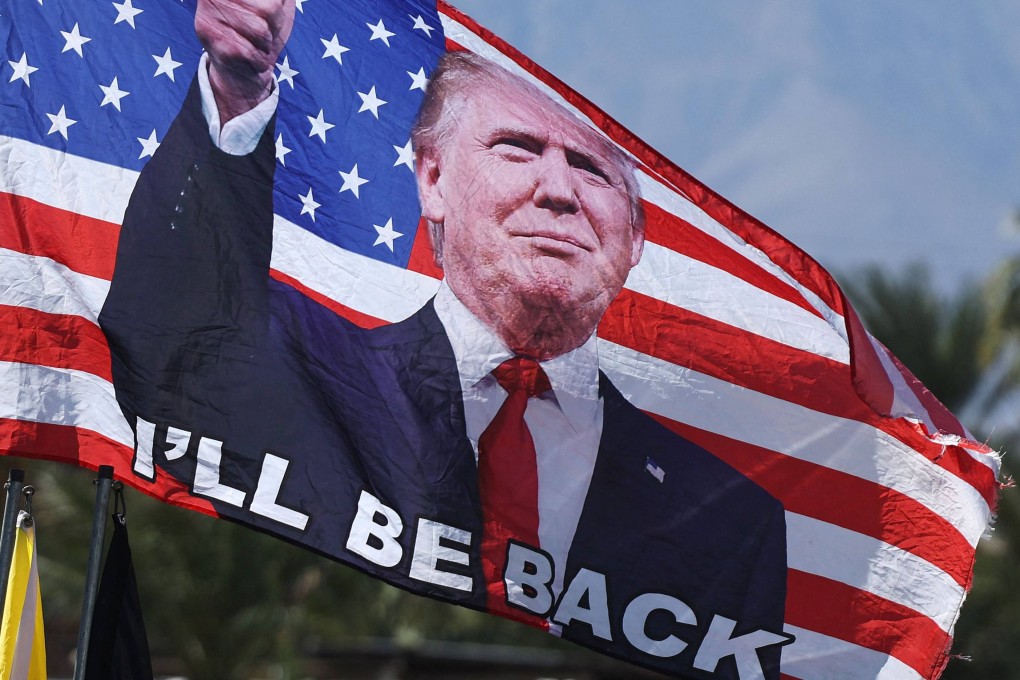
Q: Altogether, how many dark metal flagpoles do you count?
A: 2